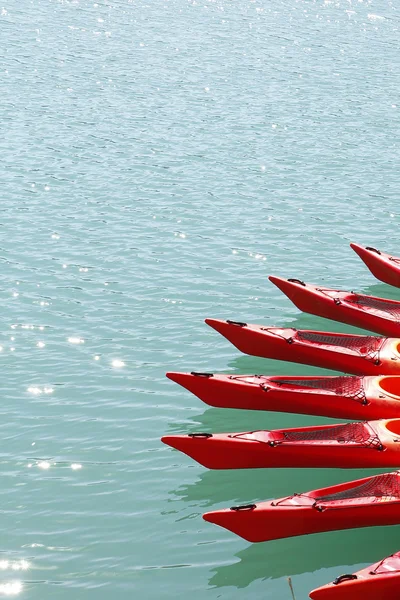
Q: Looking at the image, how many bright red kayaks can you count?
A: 7